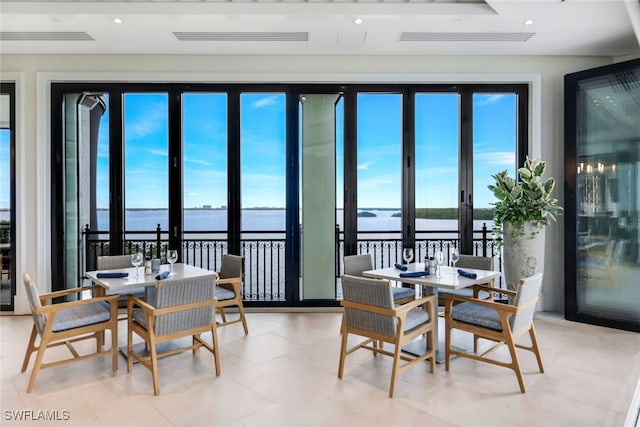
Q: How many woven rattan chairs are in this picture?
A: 8